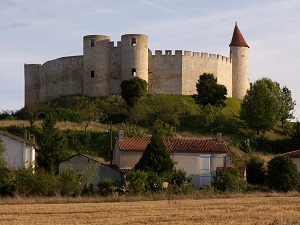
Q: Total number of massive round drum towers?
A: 2